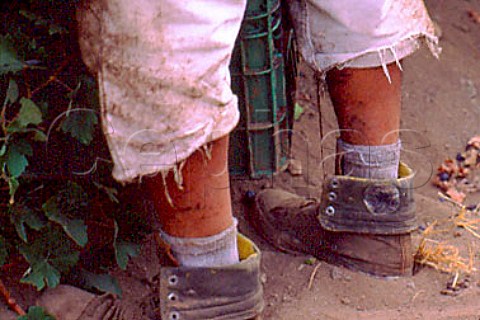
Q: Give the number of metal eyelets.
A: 6